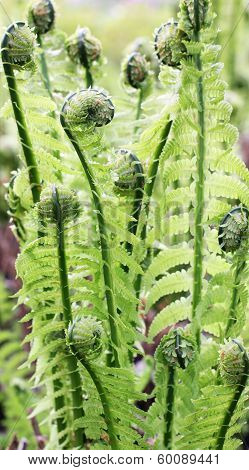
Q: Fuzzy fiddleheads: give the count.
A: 13